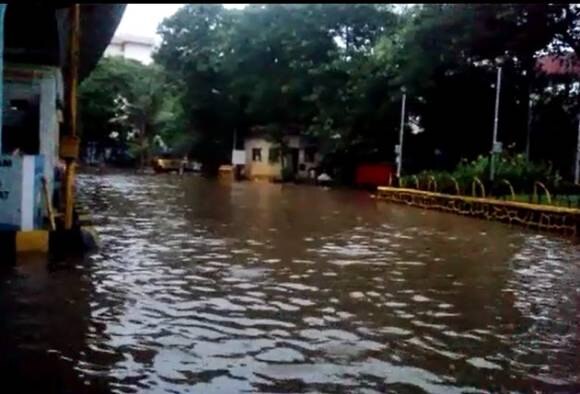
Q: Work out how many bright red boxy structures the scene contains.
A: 1